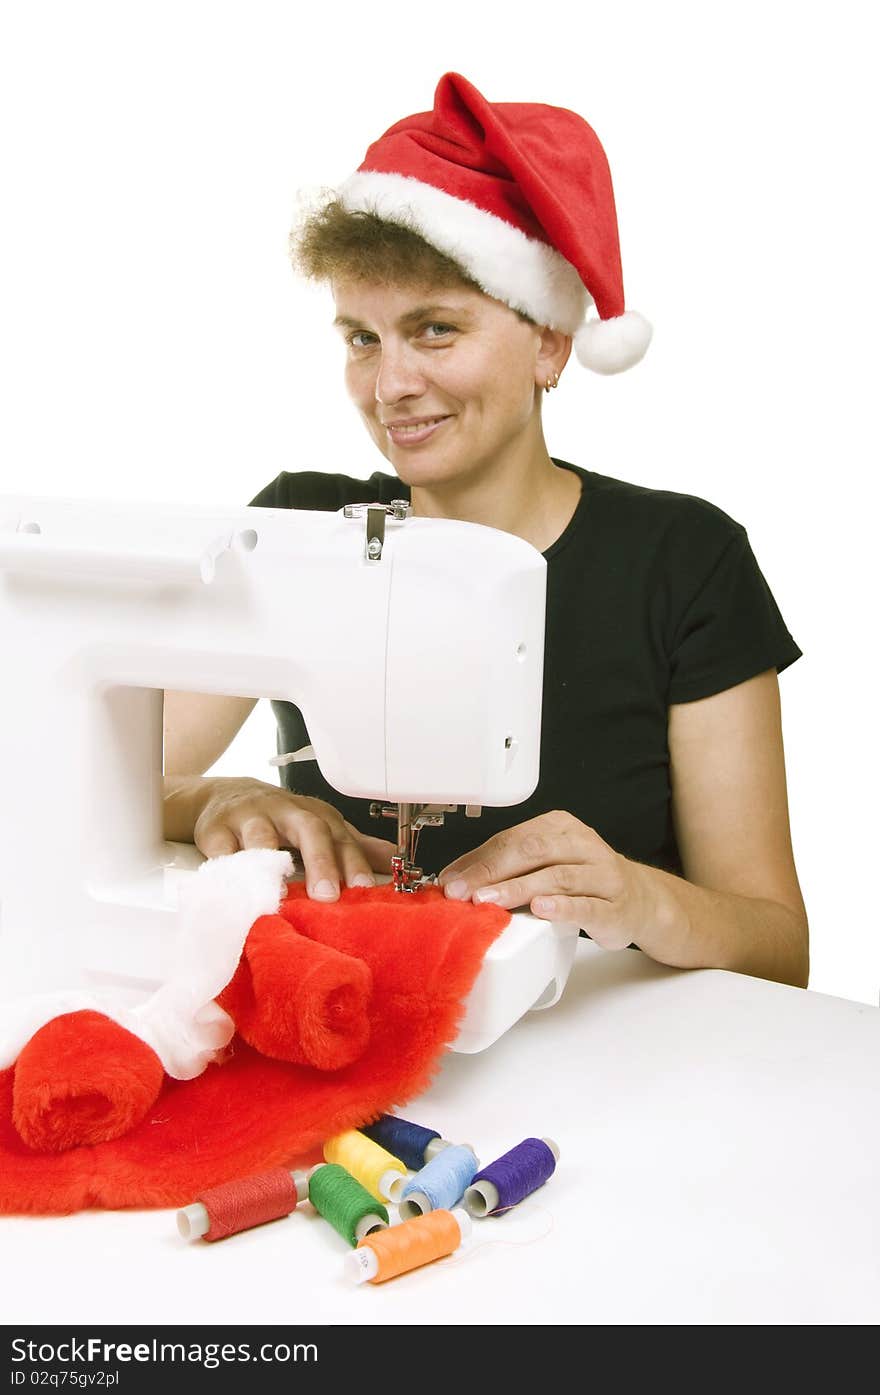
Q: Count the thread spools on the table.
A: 7